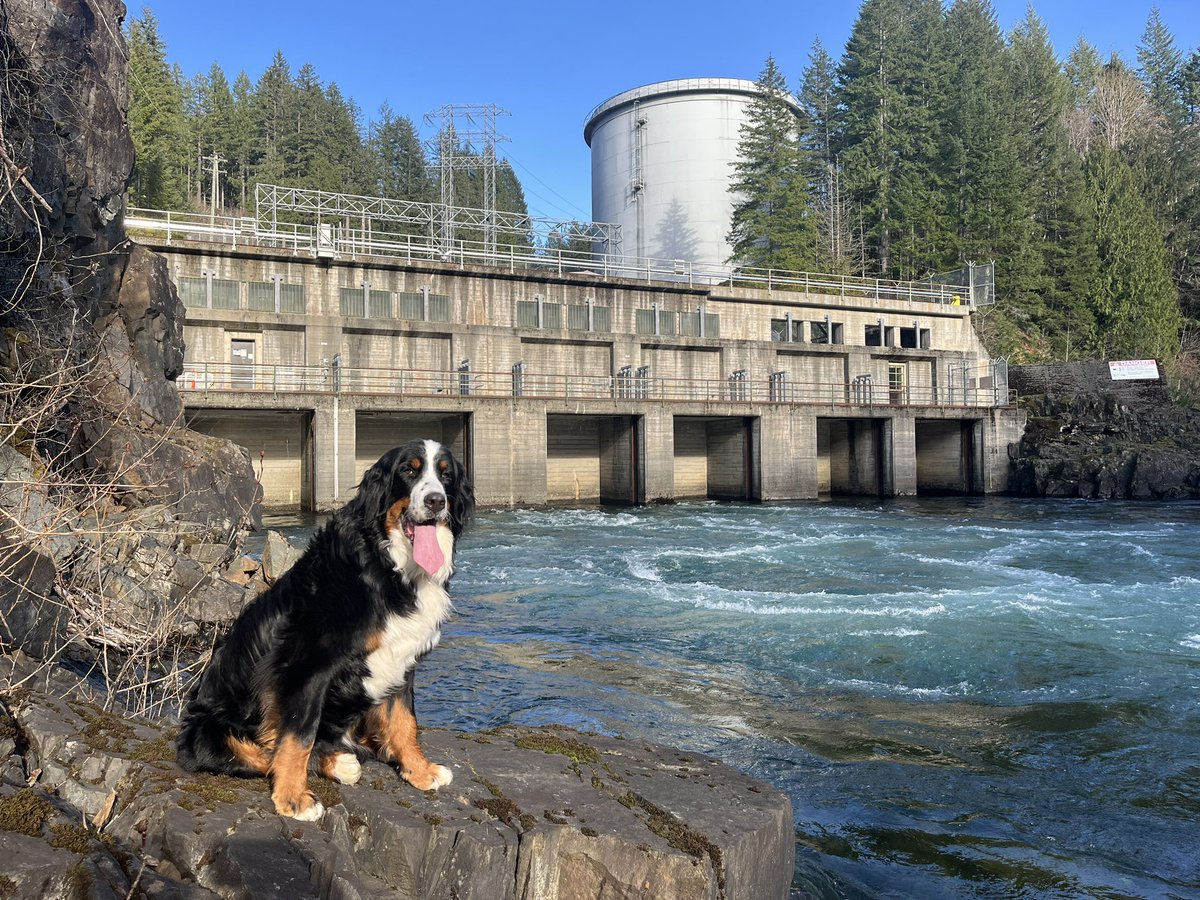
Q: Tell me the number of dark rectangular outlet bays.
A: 6